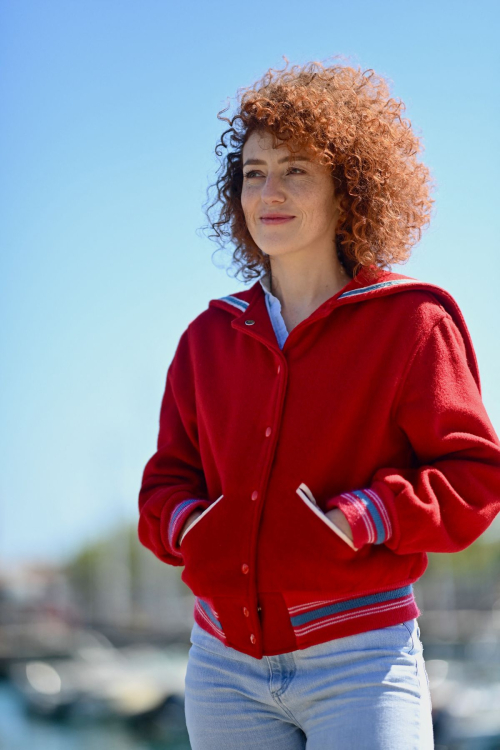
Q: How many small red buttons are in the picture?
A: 6